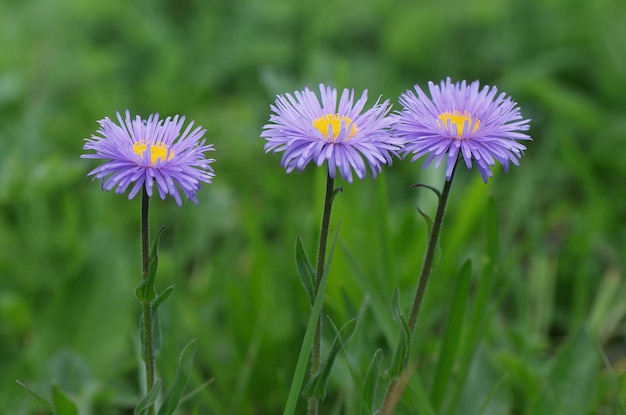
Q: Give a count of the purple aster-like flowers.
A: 3